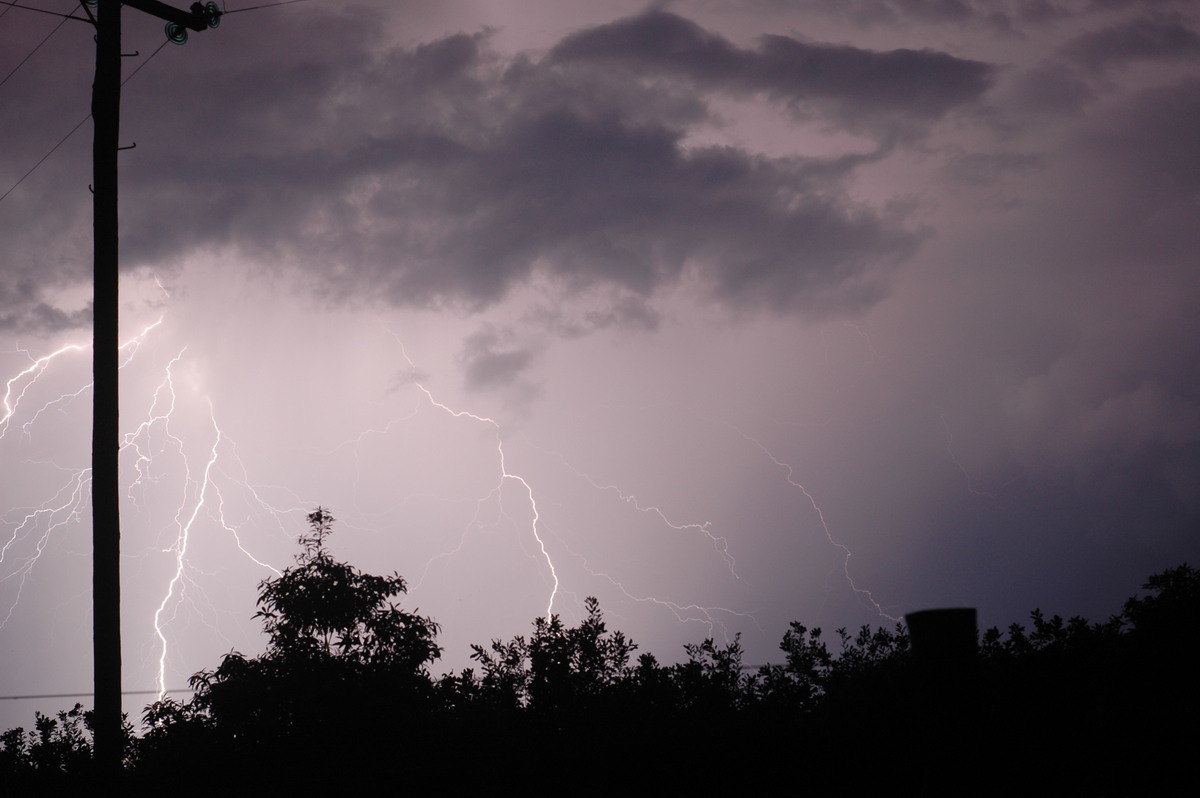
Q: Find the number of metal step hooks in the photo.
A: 4